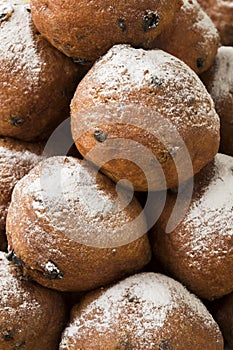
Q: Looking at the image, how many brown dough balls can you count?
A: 12